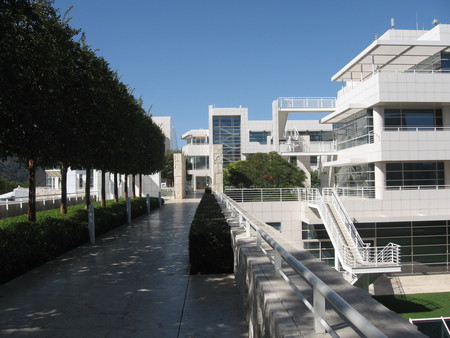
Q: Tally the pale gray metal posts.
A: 4